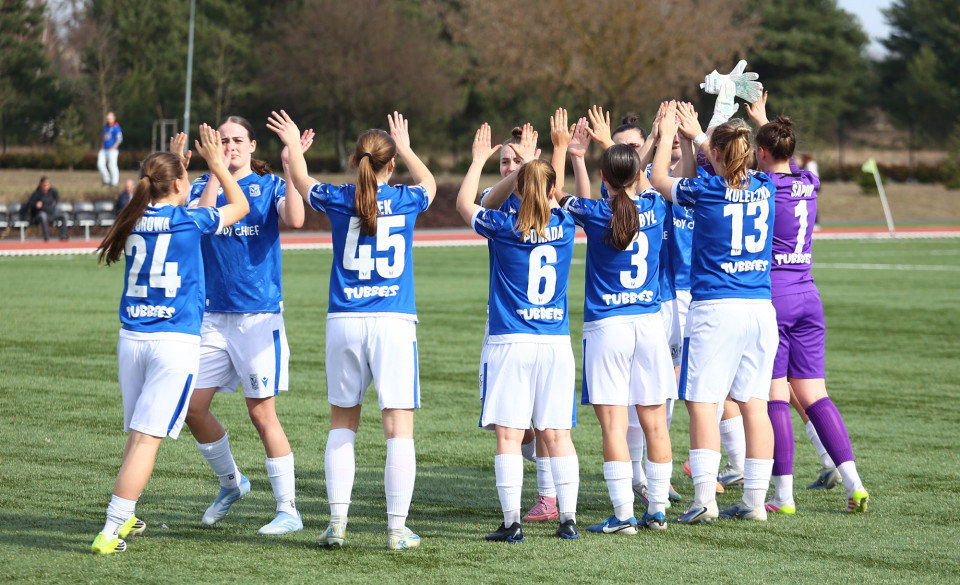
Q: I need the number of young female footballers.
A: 10